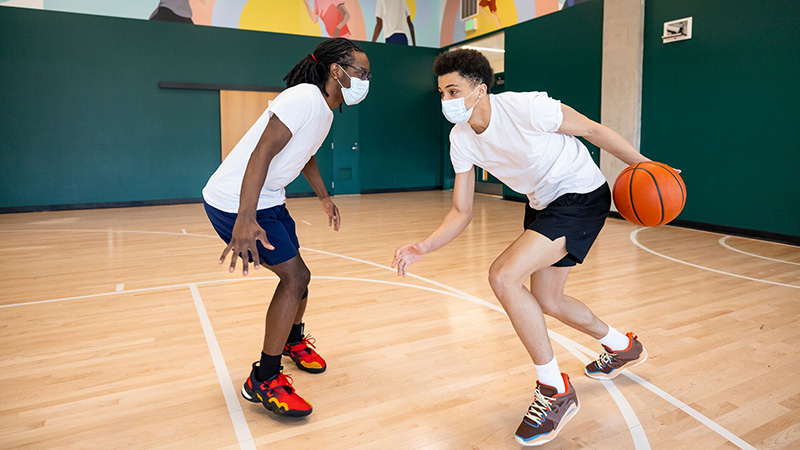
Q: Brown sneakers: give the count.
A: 2